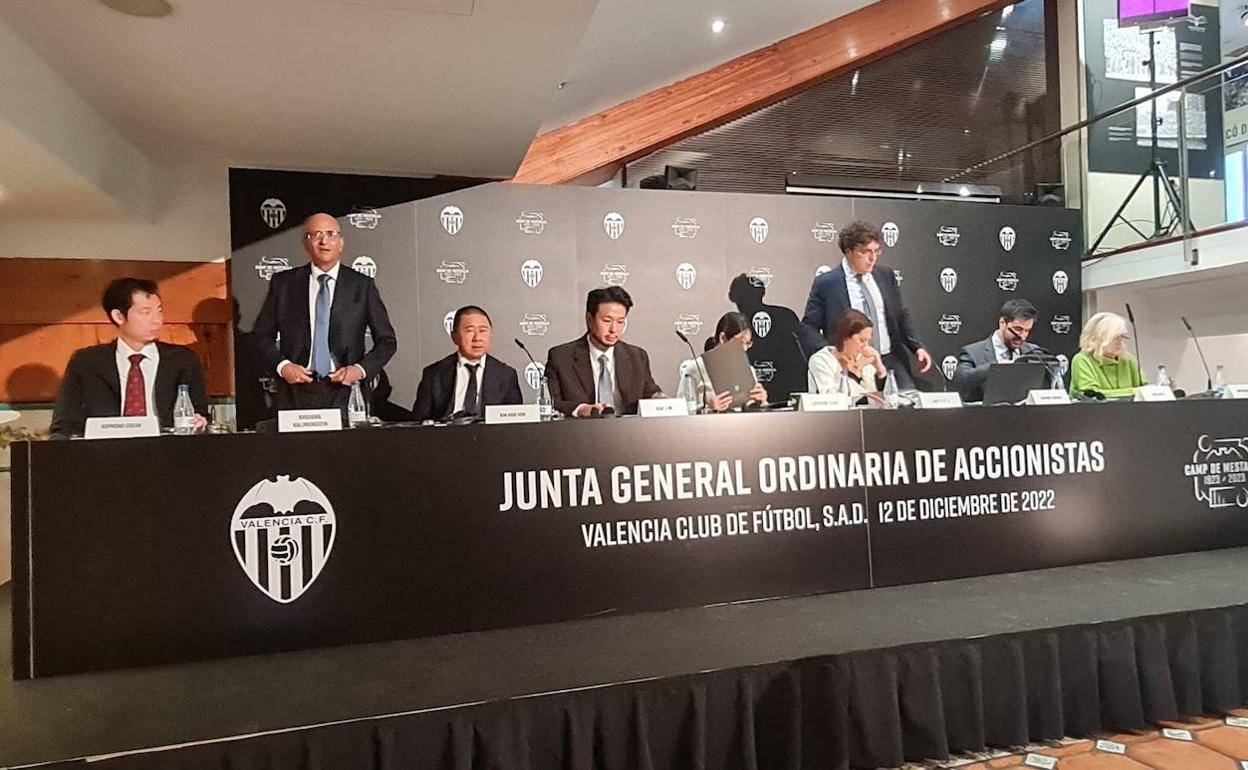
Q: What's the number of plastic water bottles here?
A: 9